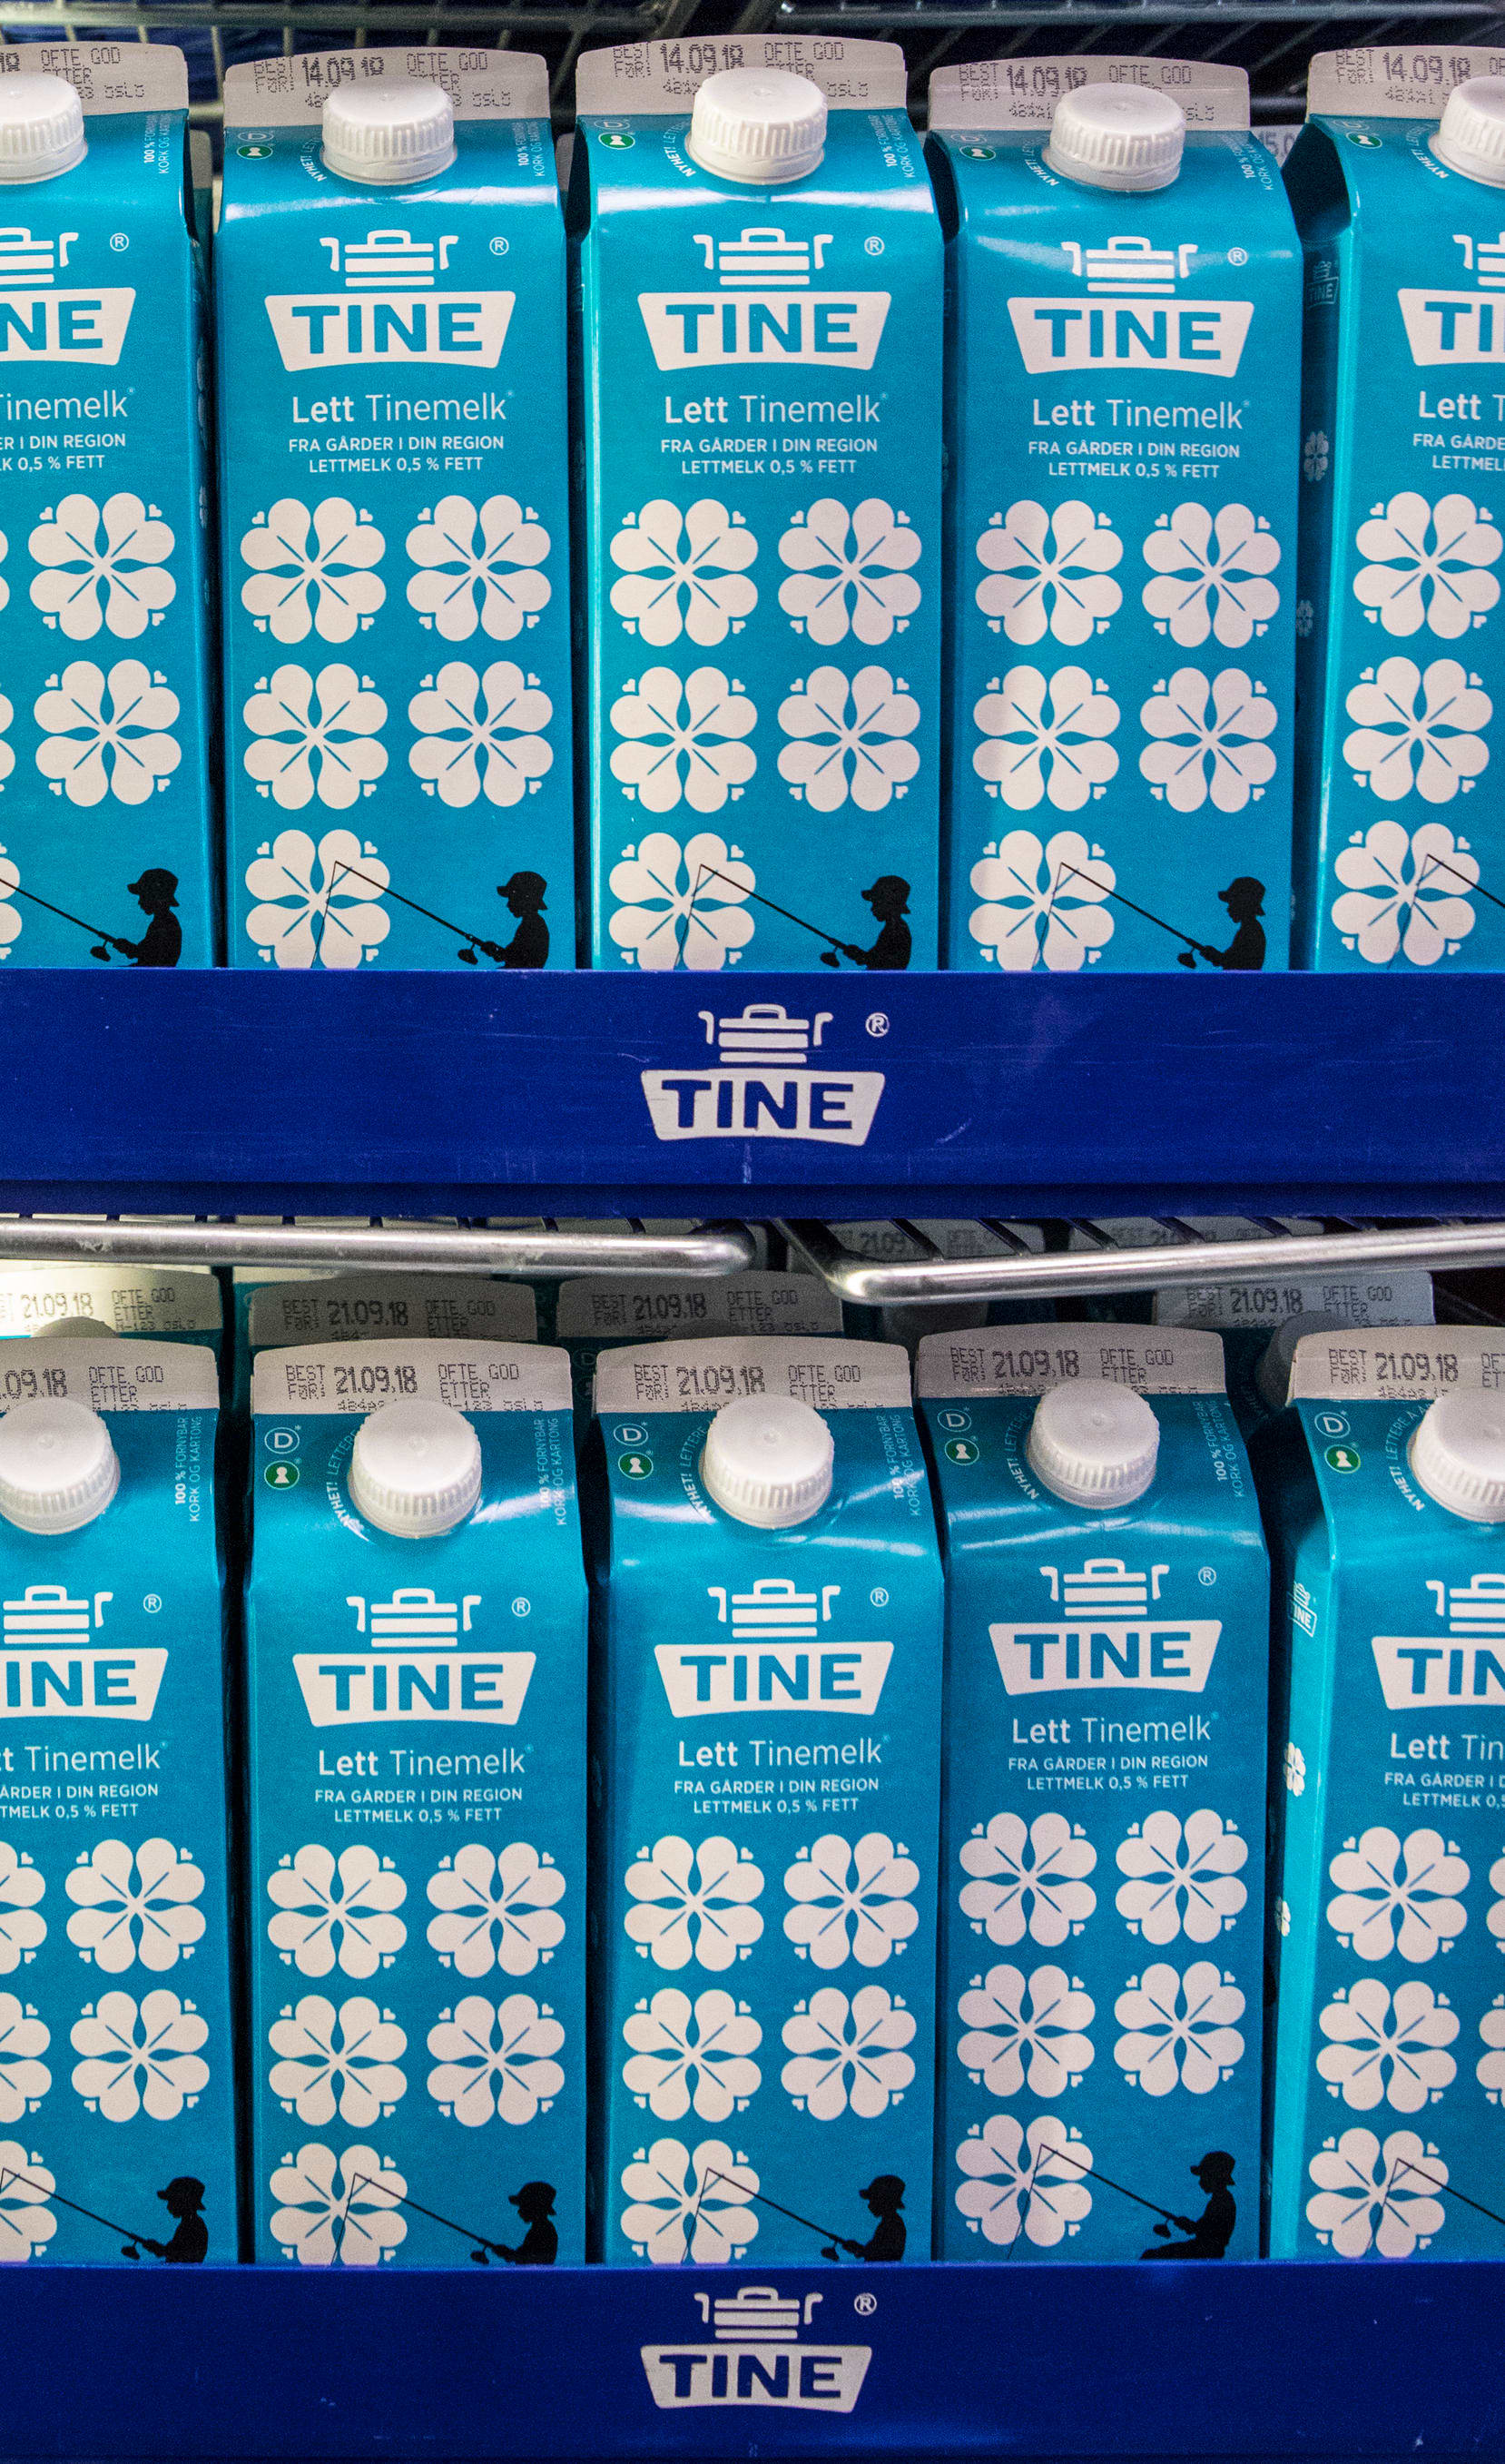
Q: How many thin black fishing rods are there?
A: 10